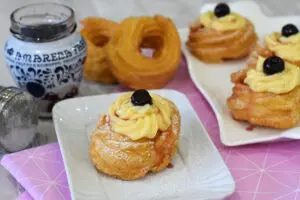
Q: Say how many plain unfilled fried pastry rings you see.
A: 2